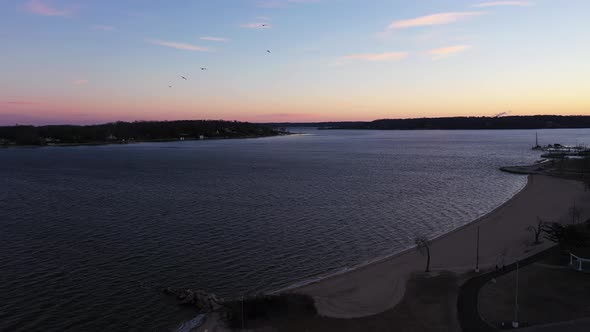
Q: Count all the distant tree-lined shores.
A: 2